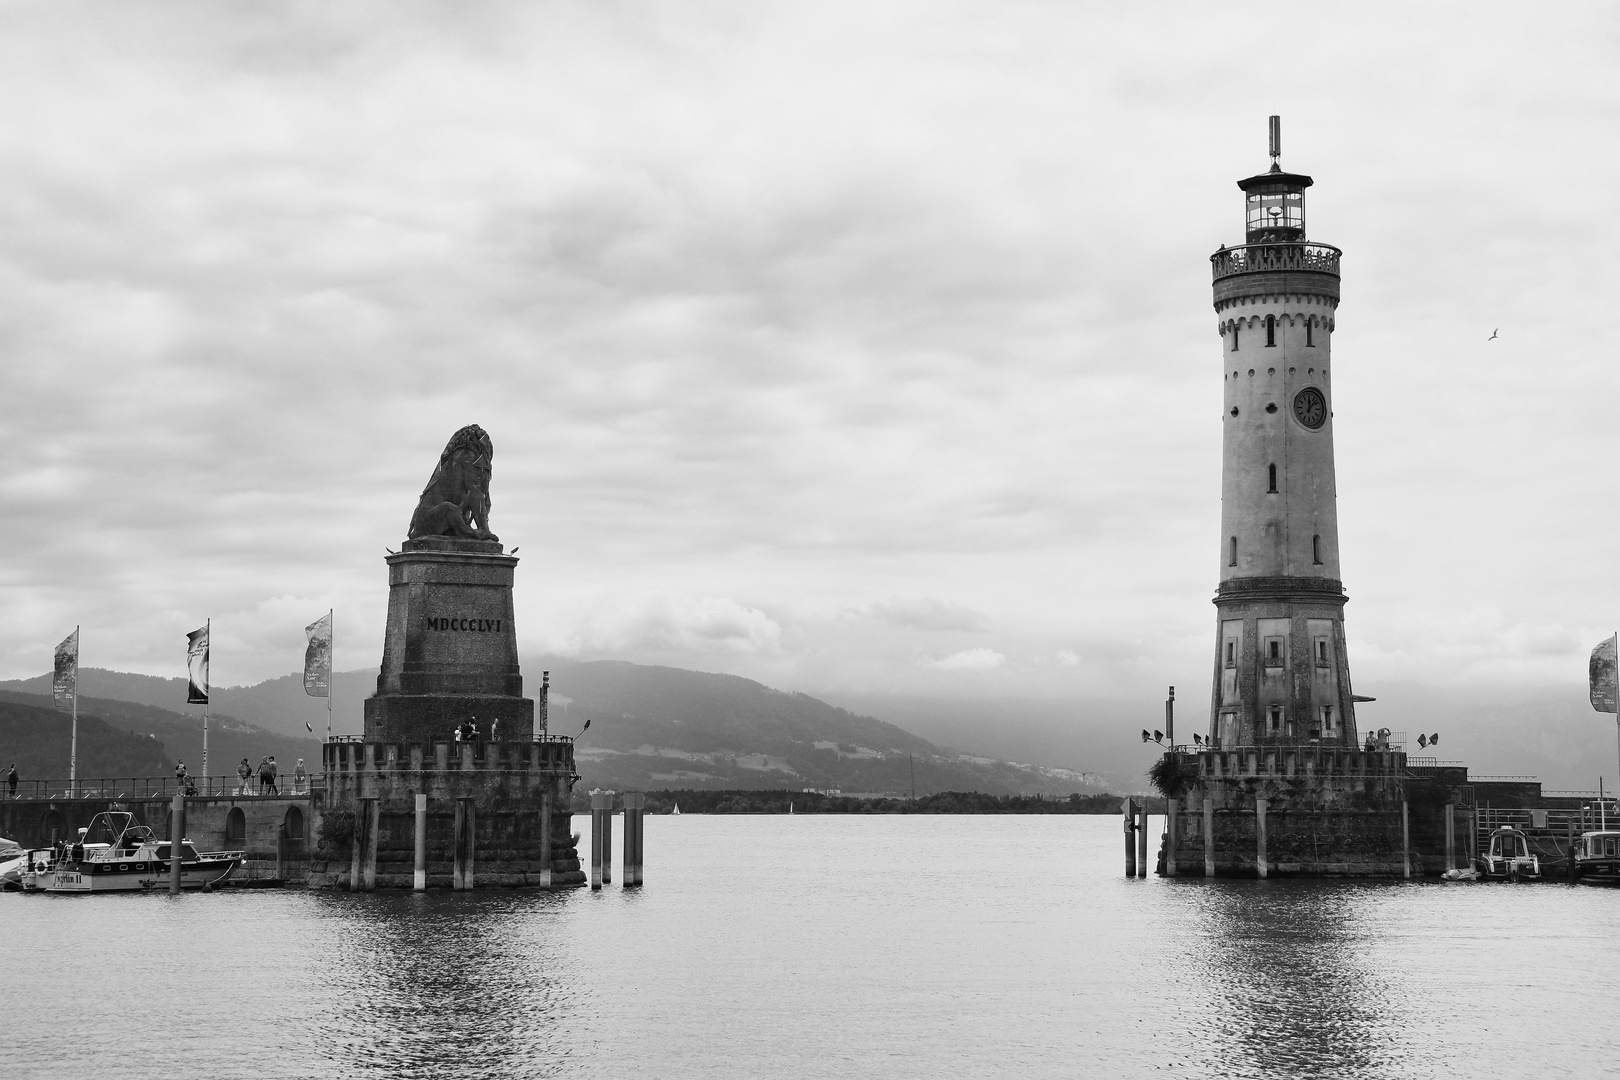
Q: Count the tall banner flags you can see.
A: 4